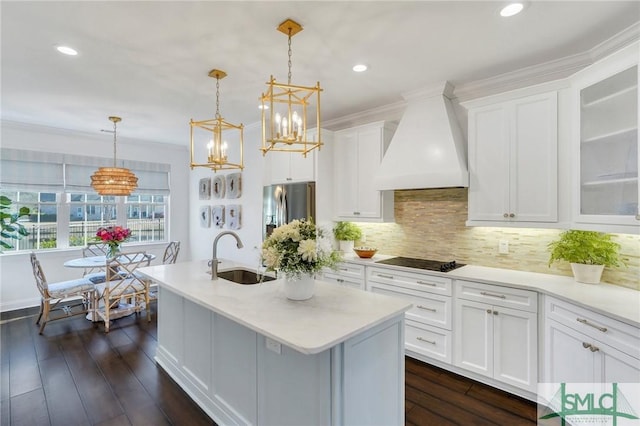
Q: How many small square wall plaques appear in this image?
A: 6